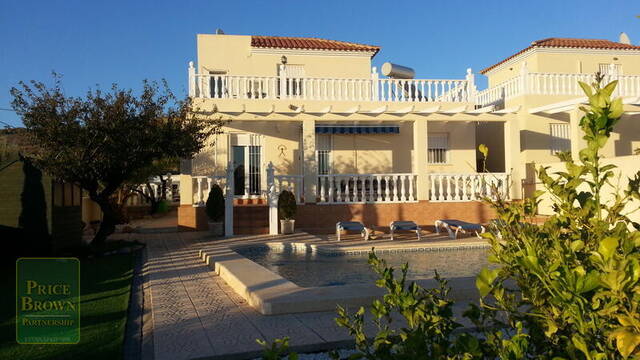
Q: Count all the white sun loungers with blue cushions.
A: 3